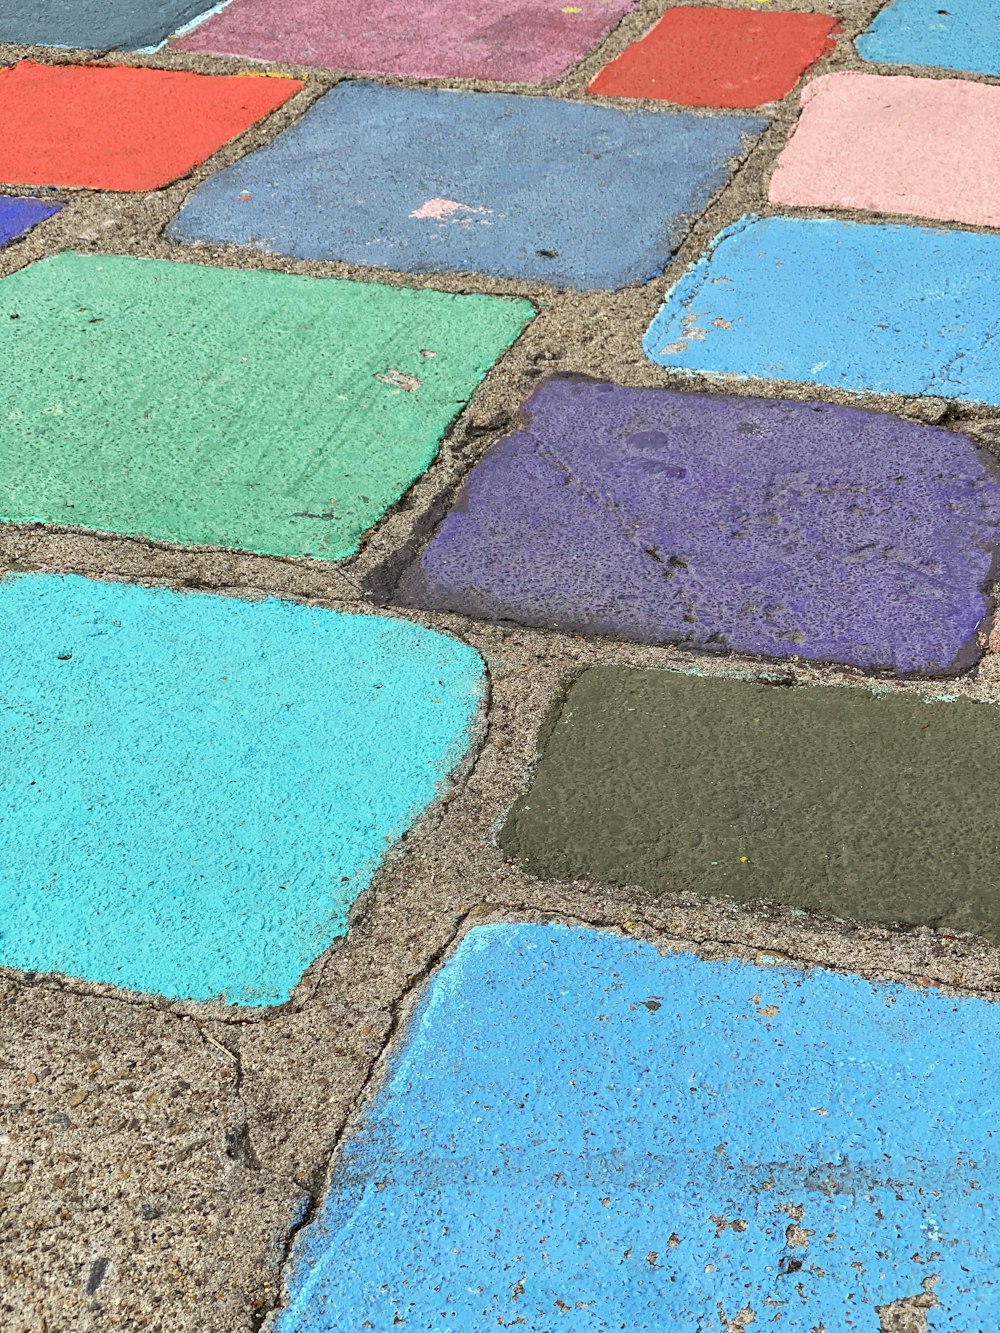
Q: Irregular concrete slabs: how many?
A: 14